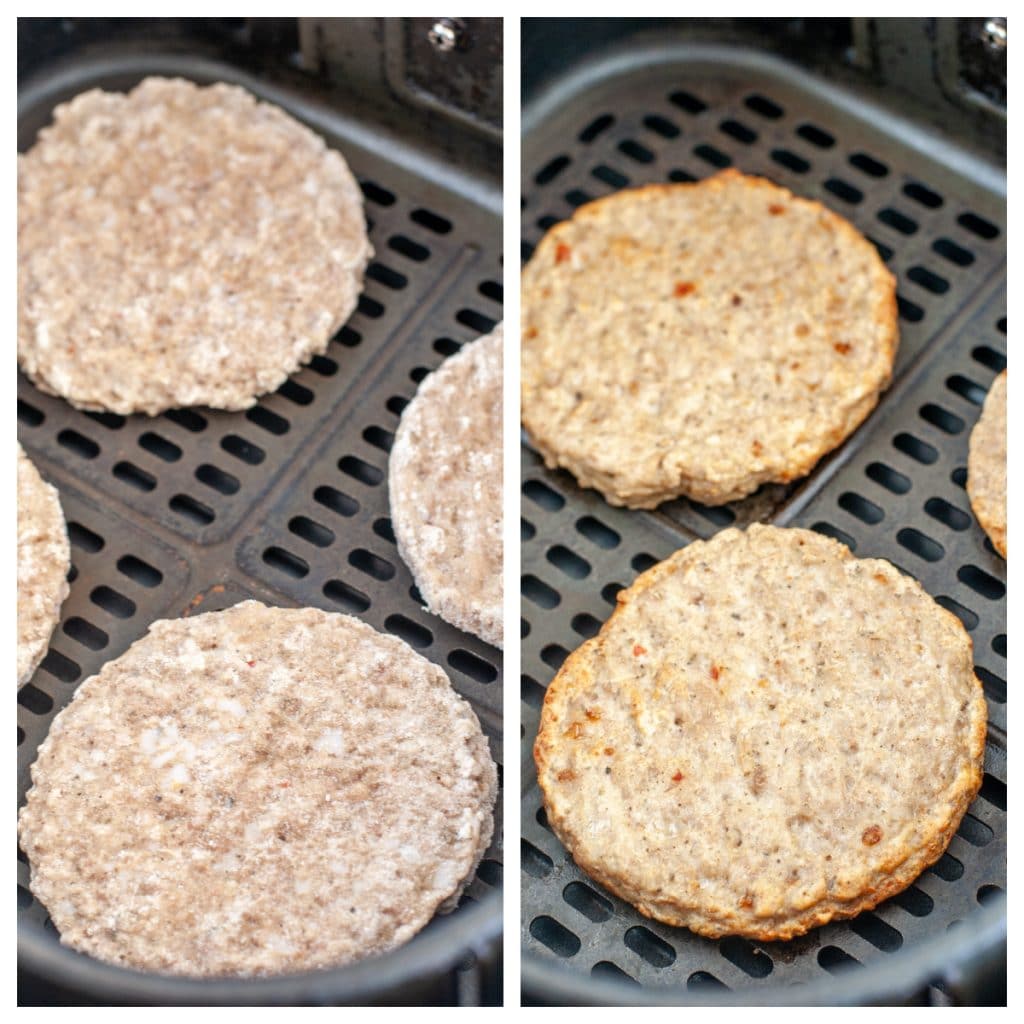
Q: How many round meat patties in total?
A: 7